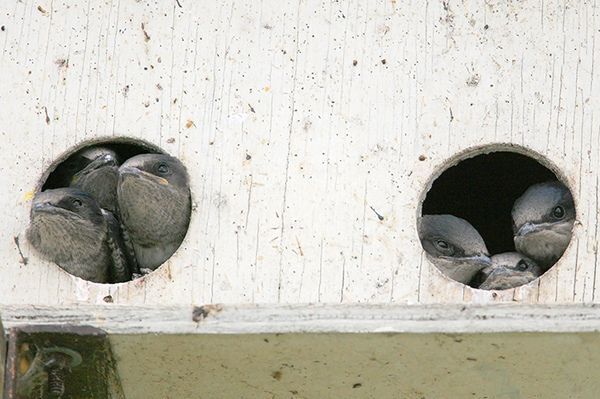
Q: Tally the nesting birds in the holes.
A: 6